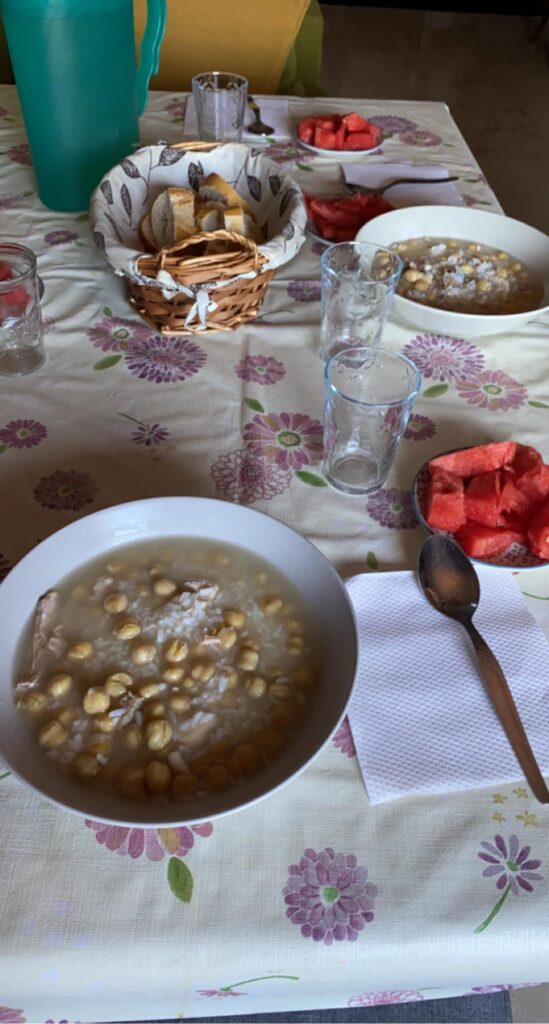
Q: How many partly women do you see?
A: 0